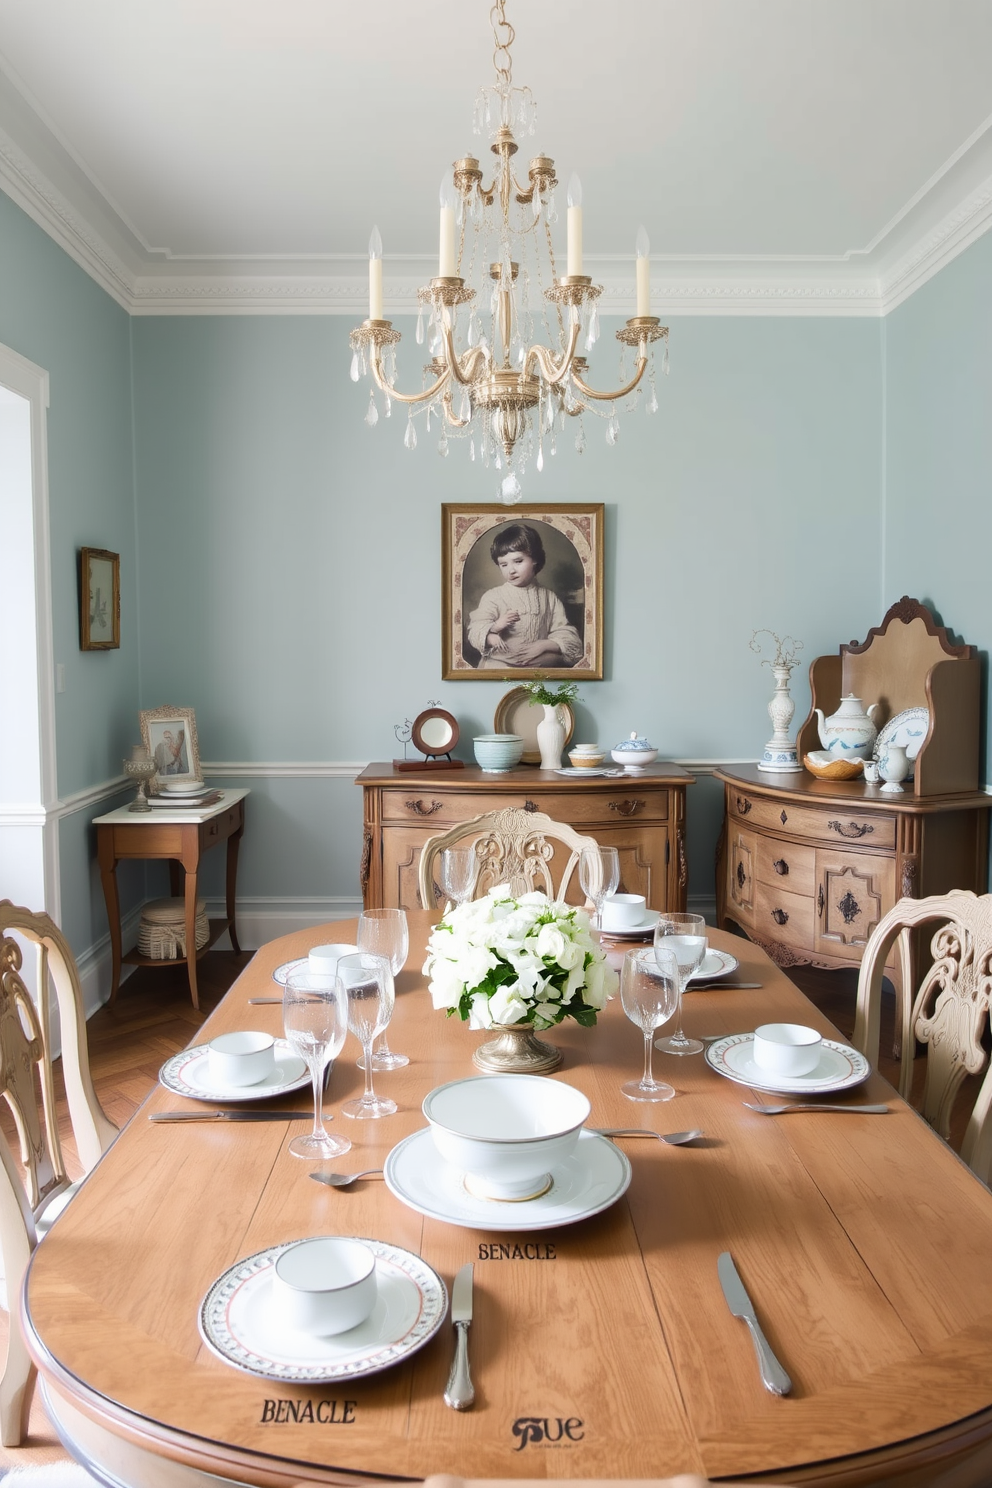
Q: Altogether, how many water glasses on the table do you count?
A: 7